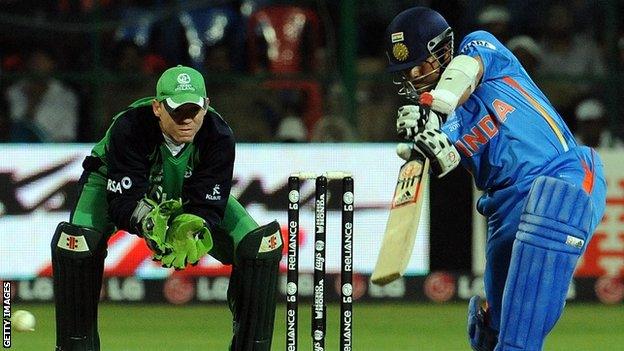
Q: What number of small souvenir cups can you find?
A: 0